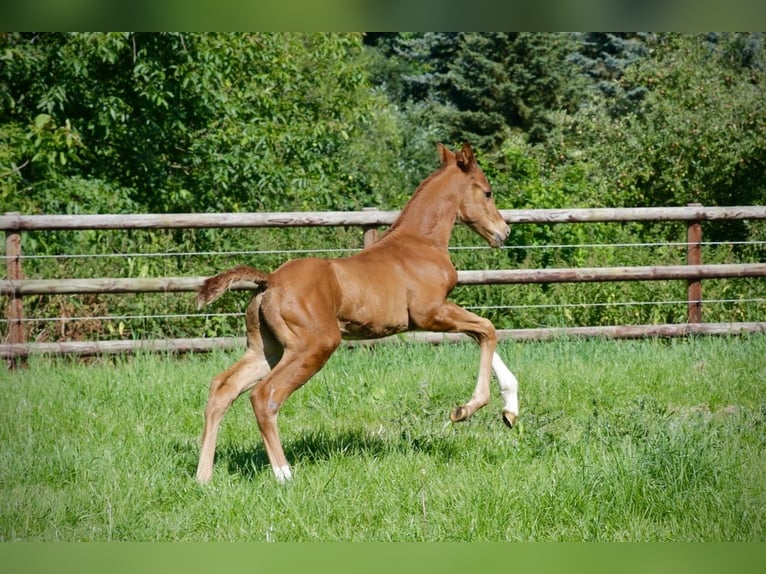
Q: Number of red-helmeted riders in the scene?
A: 0